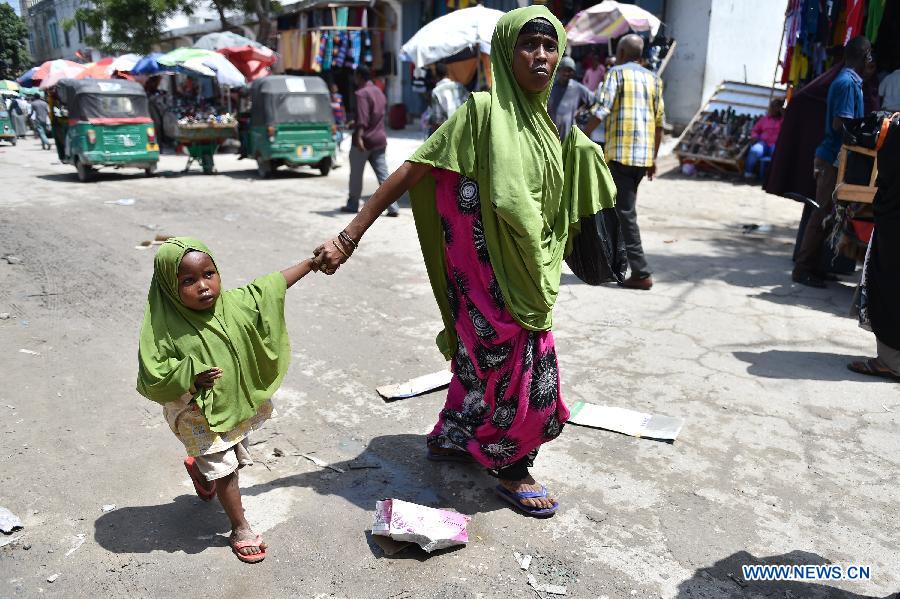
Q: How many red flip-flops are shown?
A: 2